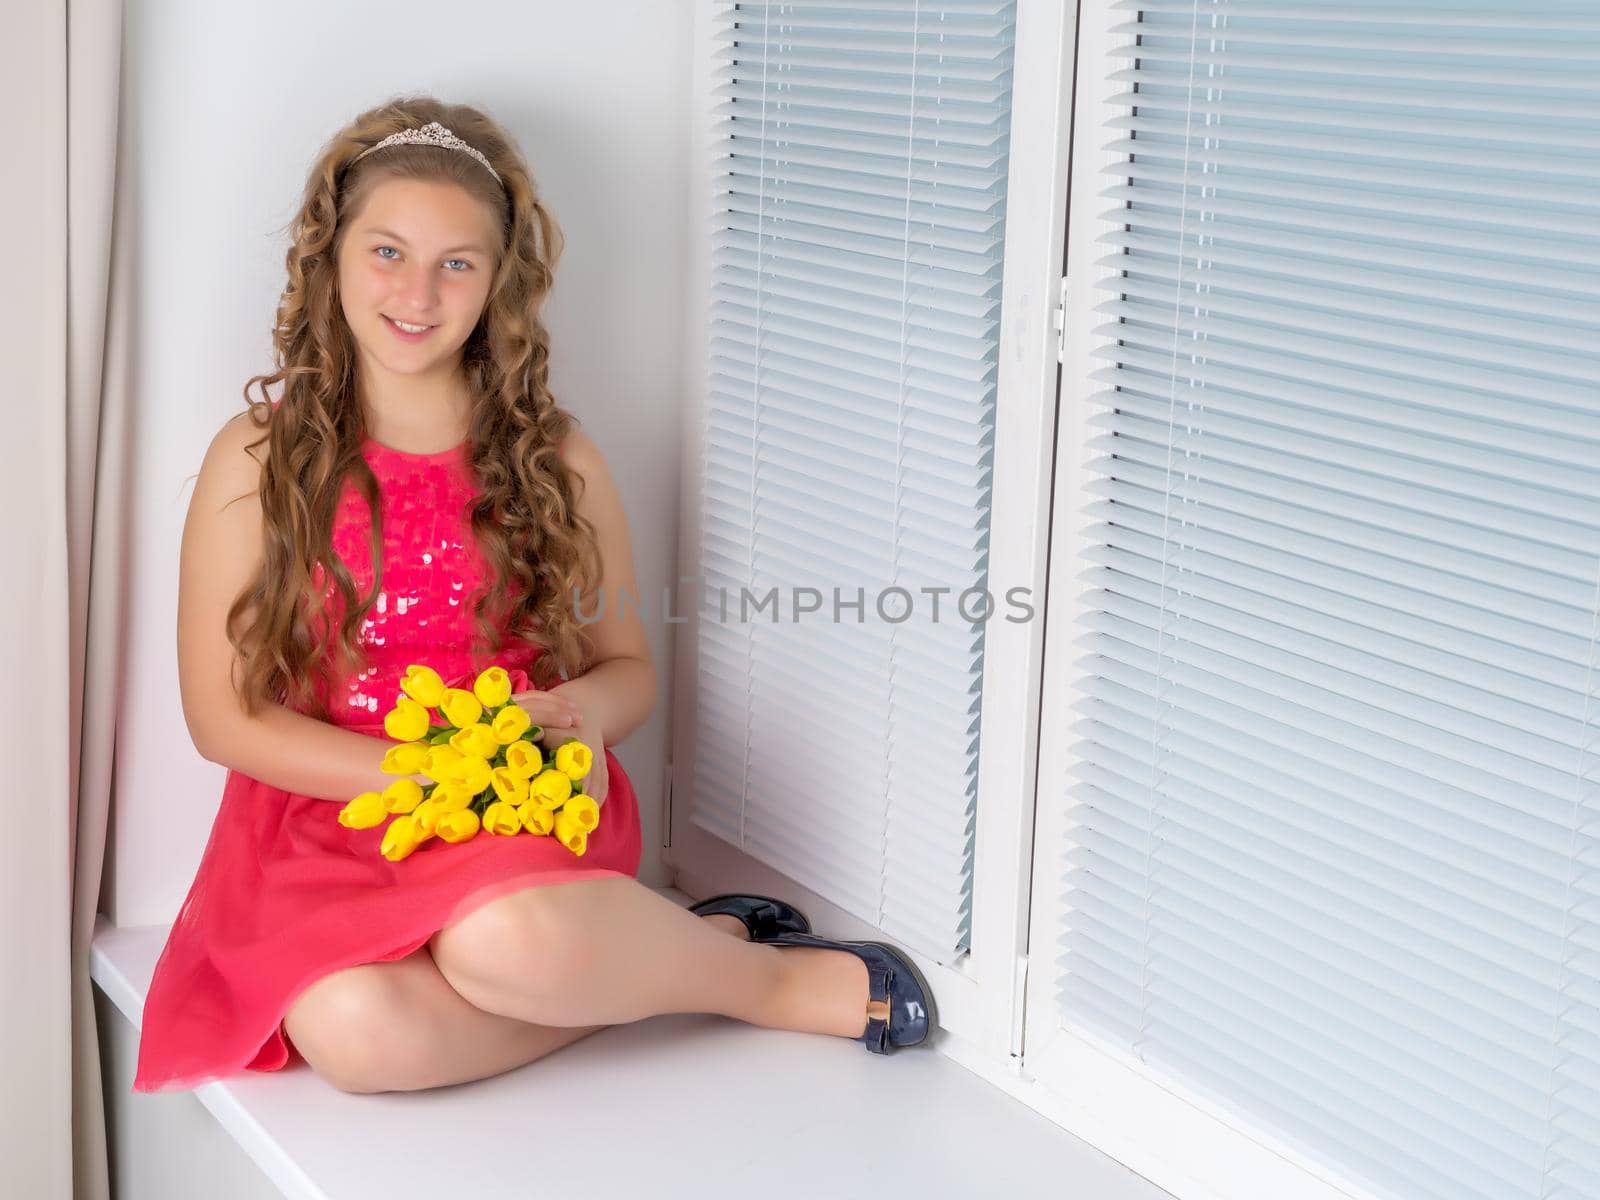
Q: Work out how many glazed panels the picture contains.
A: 2